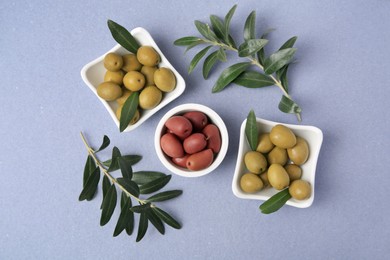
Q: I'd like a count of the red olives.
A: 7